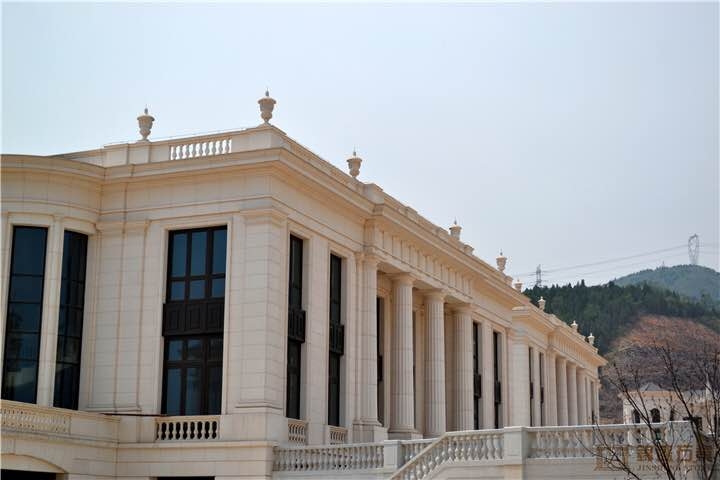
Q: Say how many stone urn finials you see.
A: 9